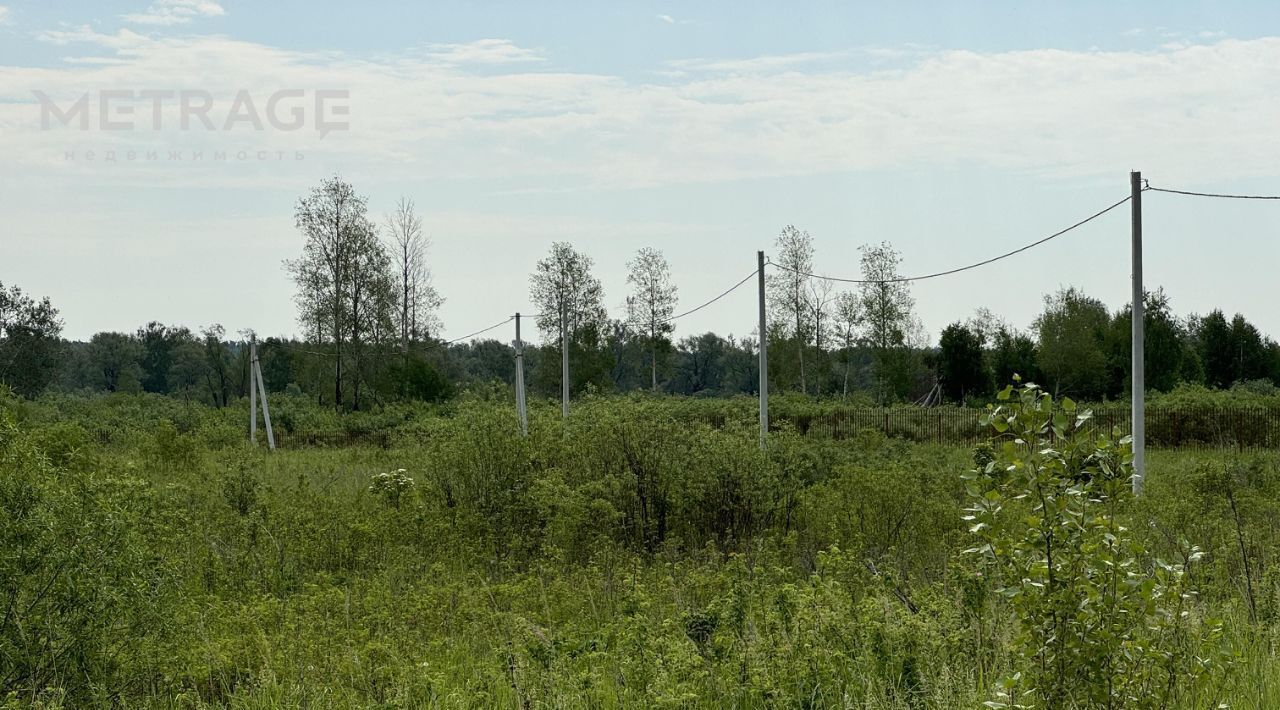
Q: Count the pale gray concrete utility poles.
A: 5